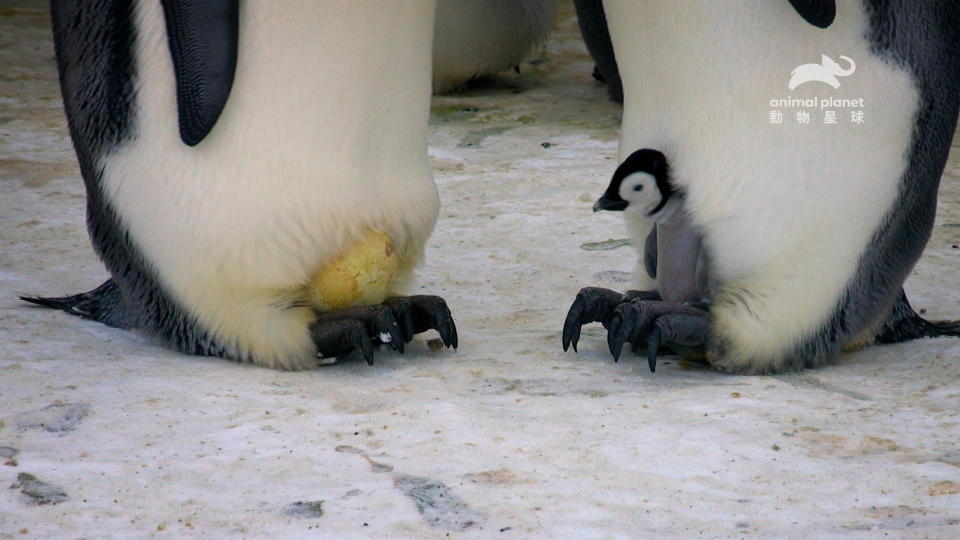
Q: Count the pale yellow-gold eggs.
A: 1